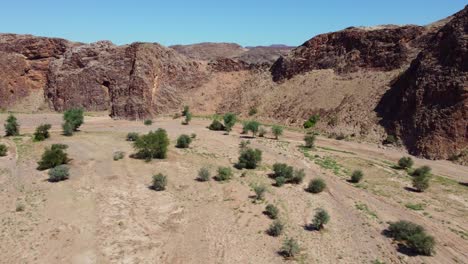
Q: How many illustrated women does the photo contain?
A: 0